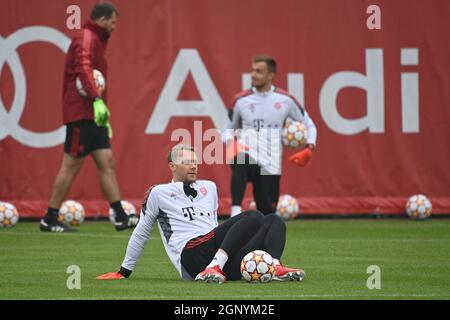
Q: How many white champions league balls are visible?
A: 8